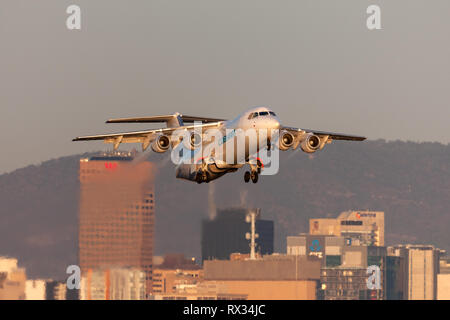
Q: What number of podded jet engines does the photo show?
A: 4